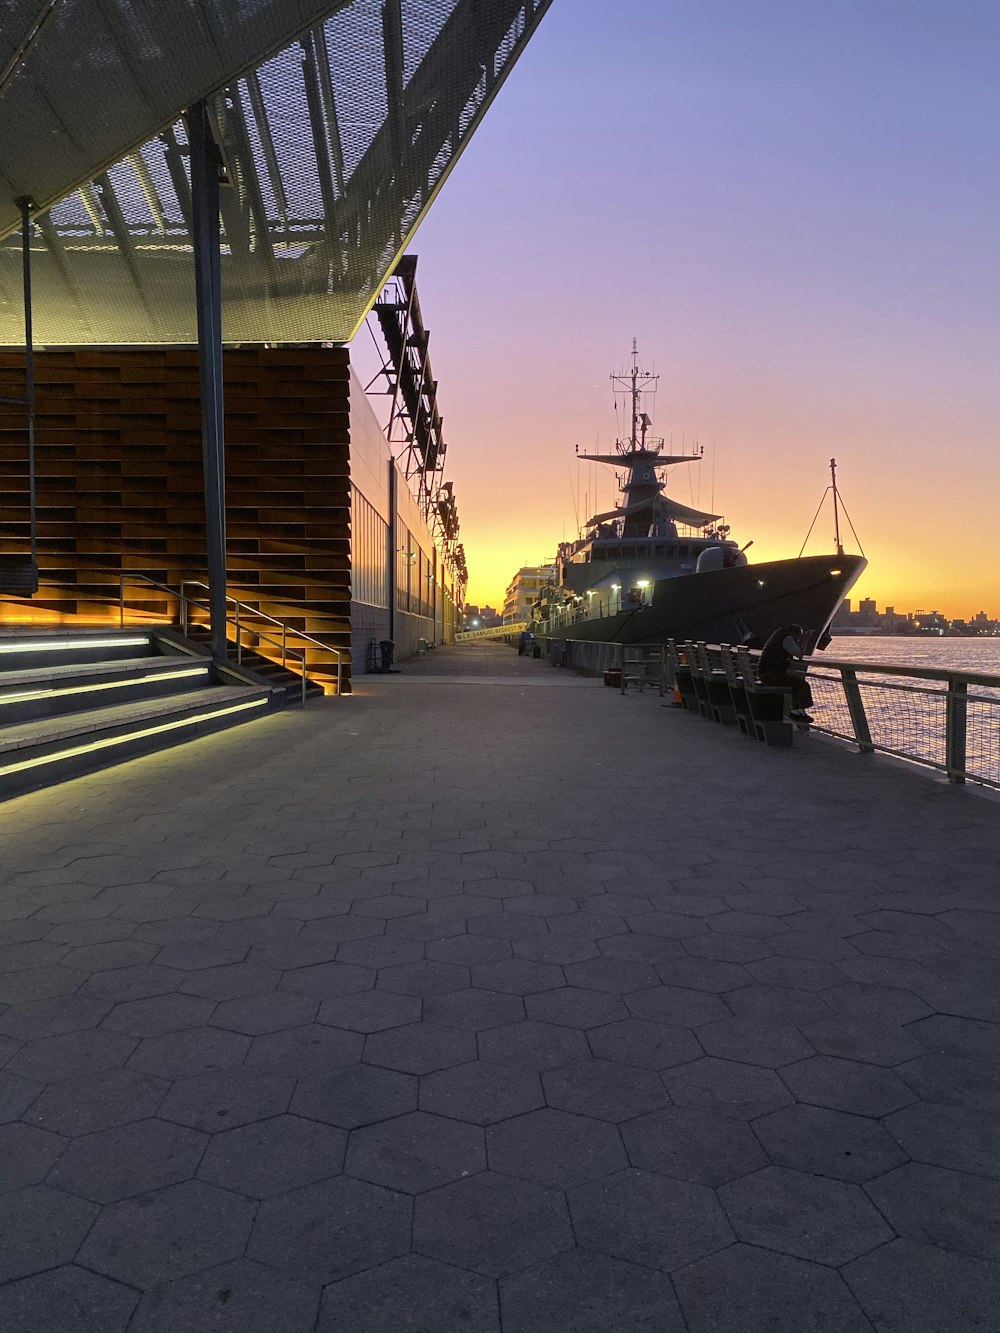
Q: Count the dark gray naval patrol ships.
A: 1